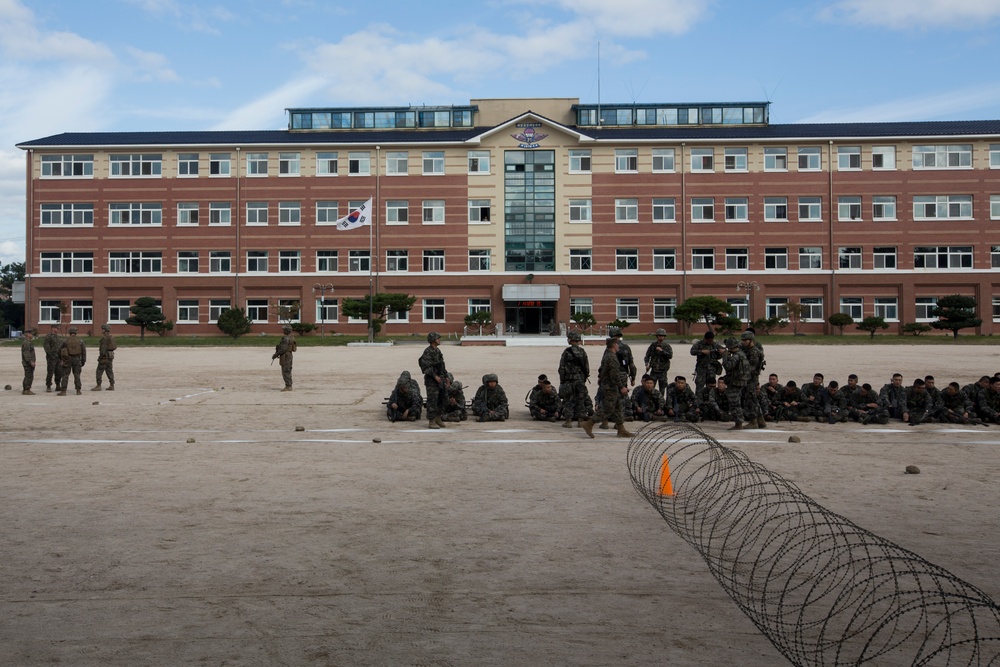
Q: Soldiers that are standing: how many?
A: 14